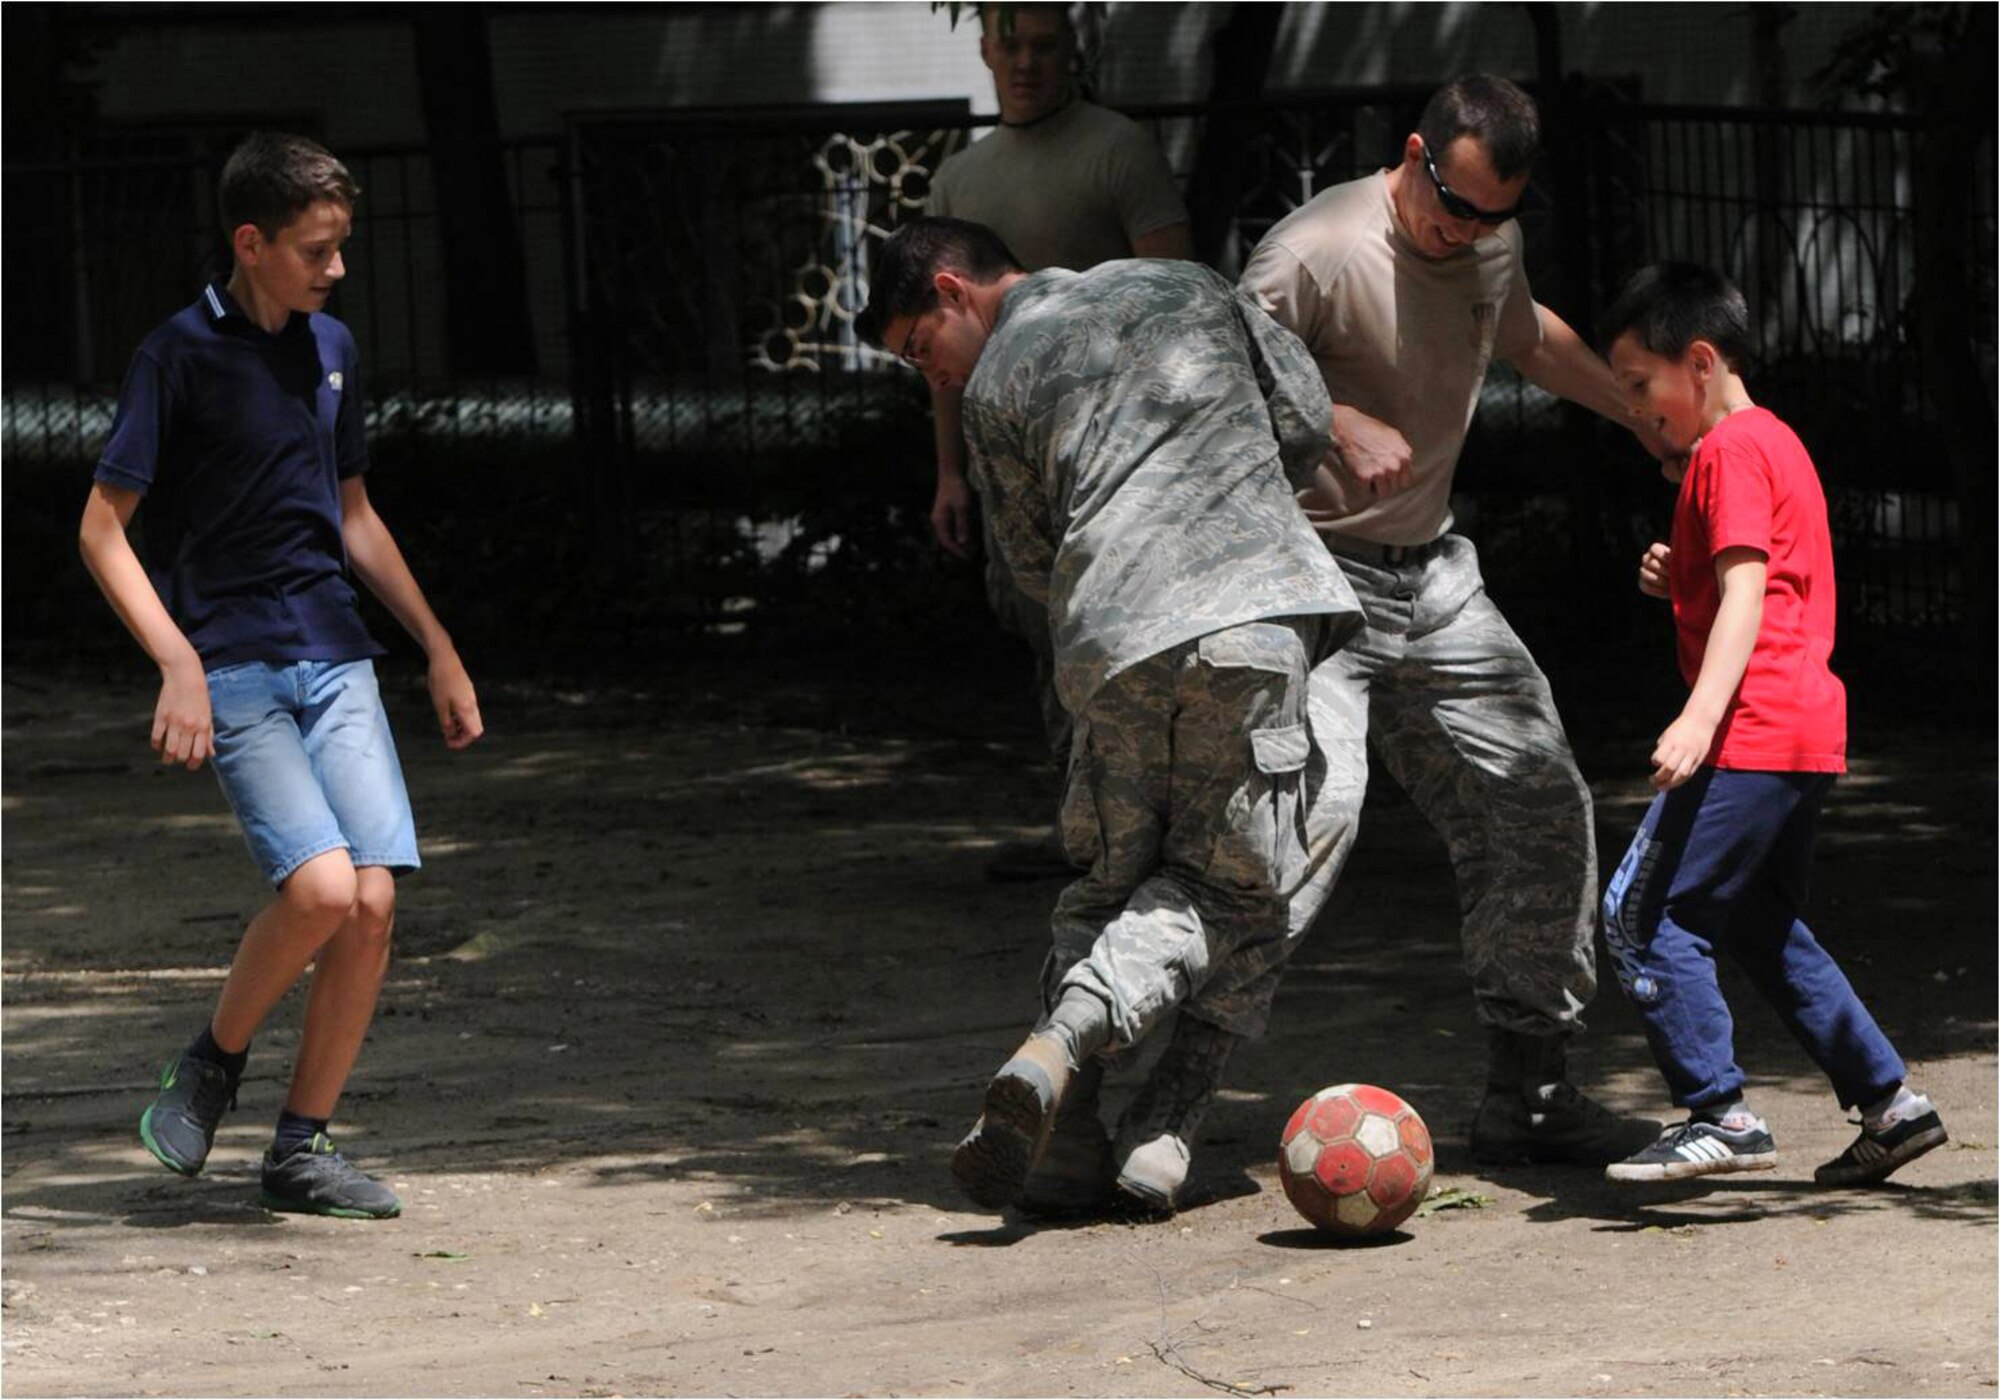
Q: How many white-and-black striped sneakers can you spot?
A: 2